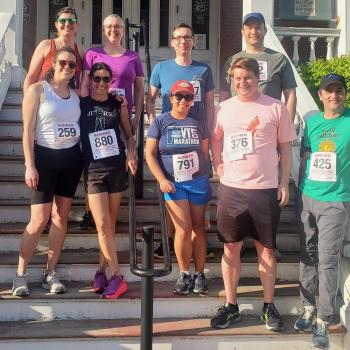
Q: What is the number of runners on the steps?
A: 9